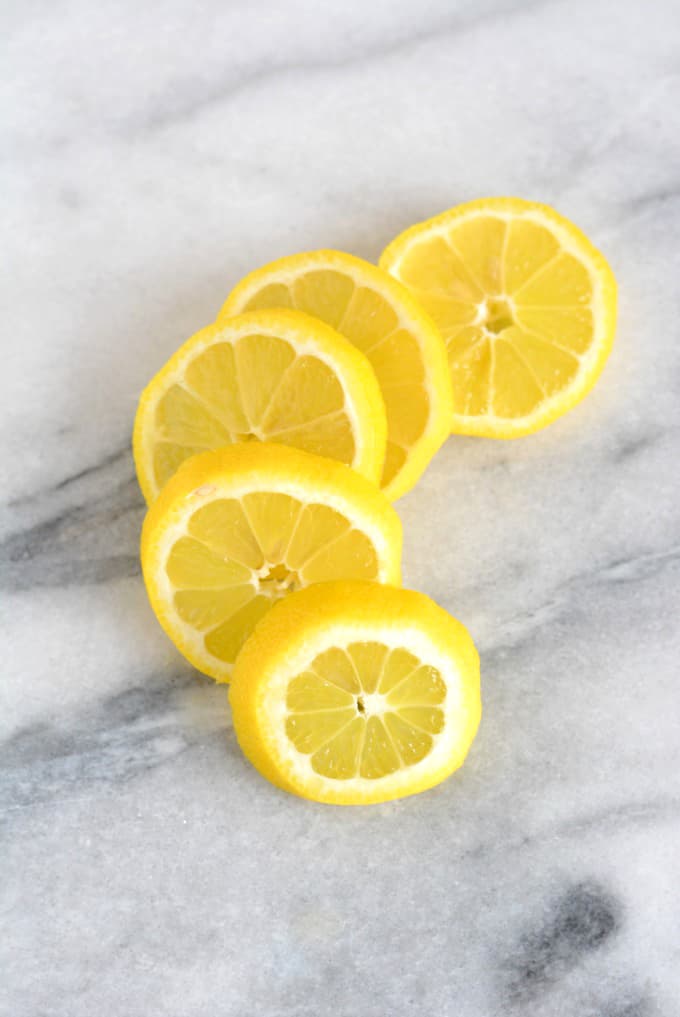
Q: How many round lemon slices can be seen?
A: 5